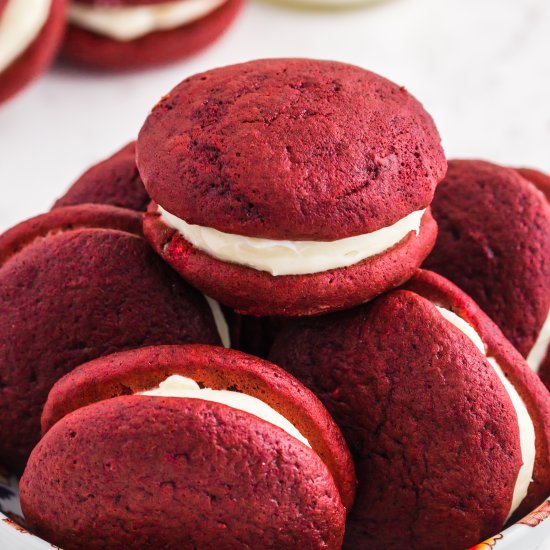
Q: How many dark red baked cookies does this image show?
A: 8